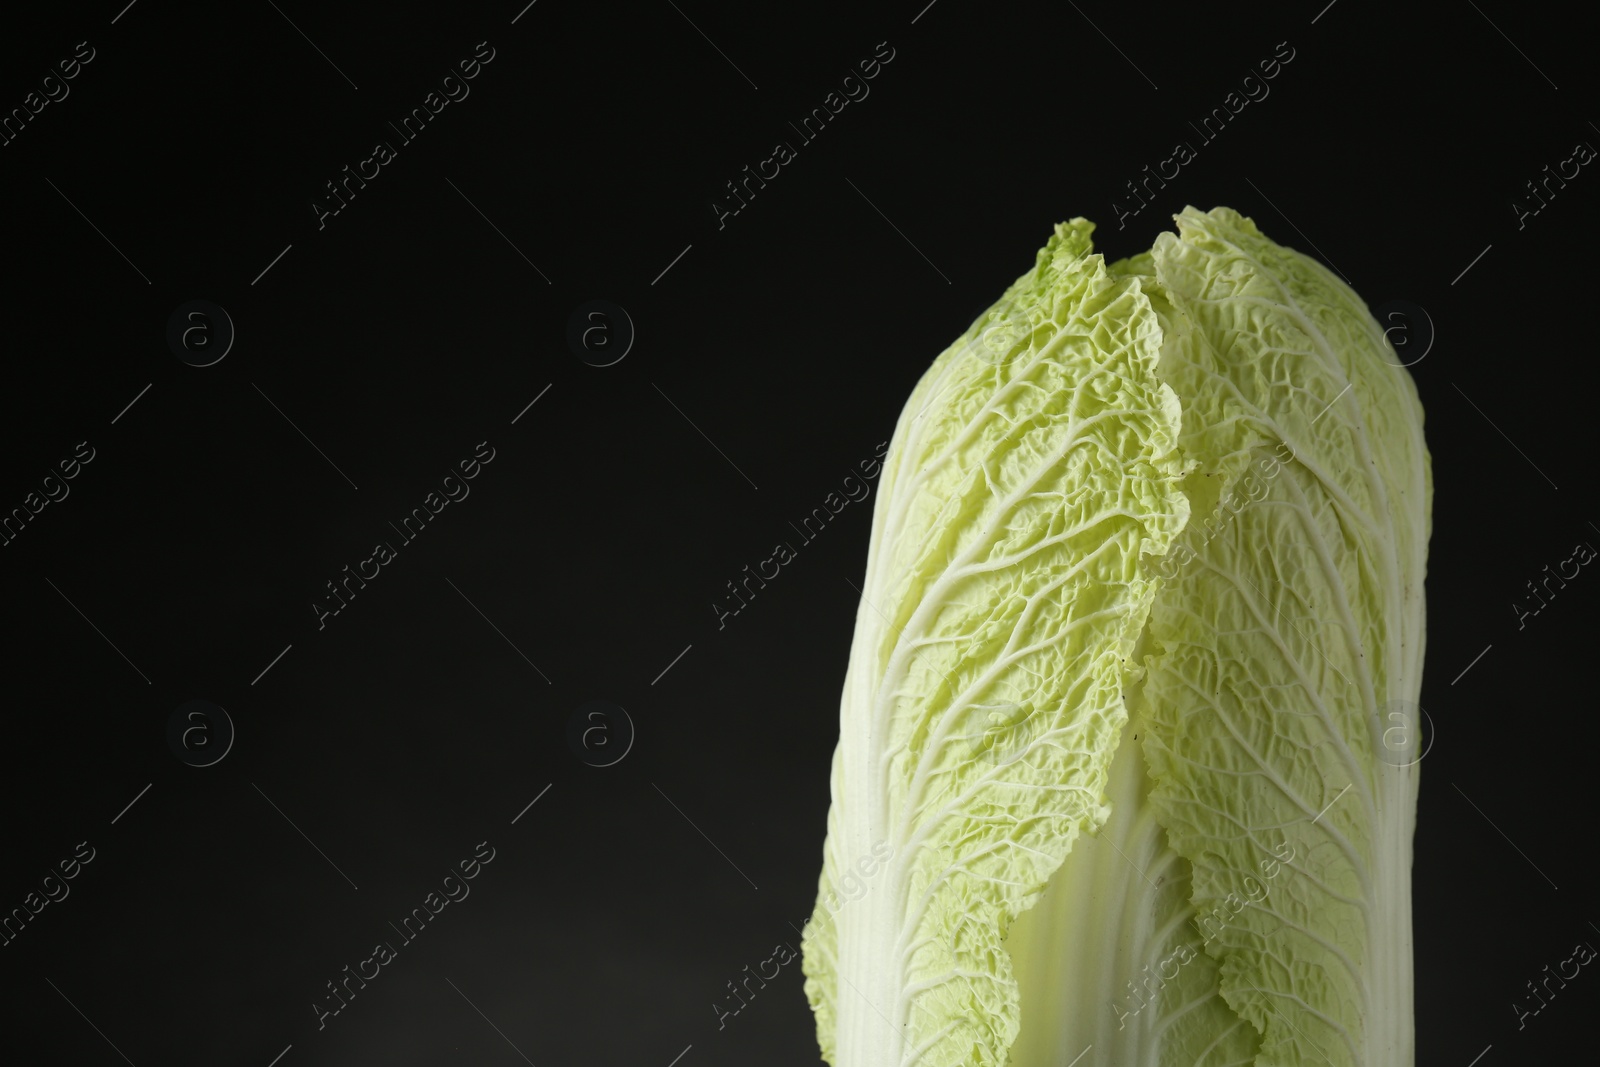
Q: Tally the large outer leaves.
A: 2